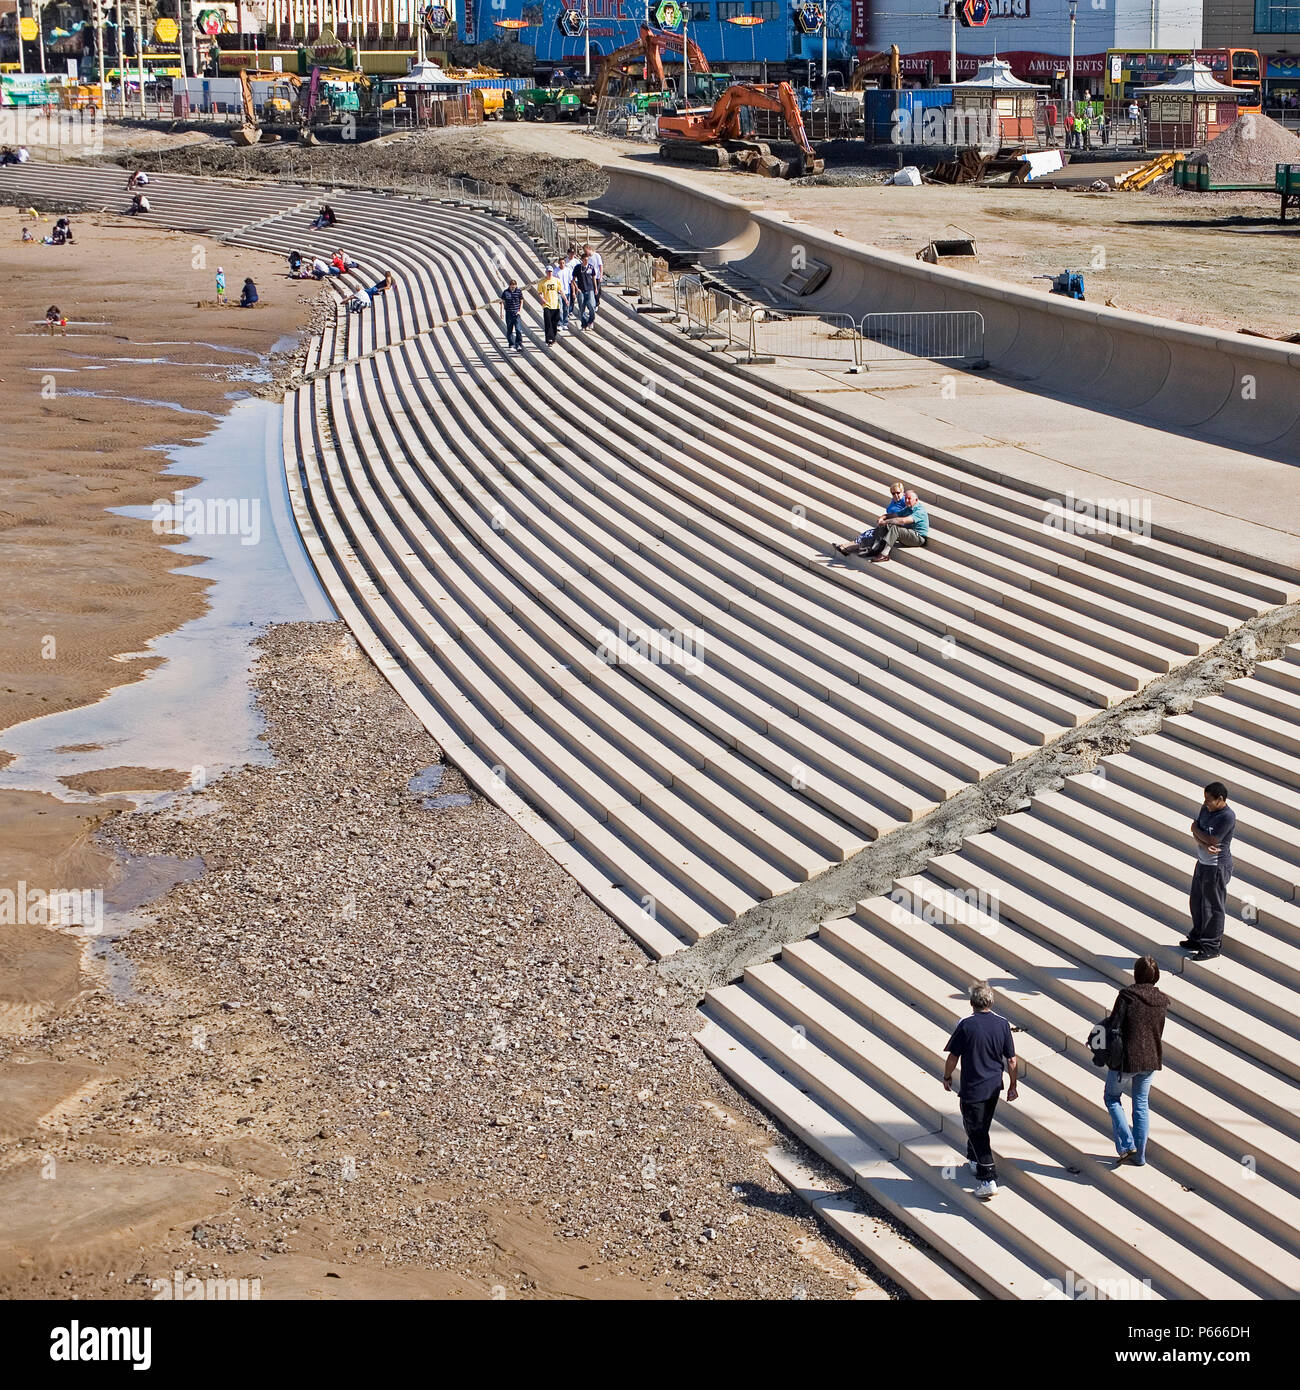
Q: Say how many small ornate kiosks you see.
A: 3